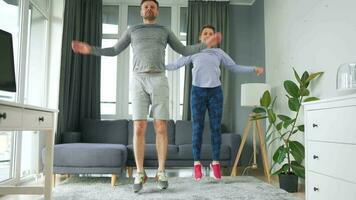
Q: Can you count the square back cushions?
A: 3